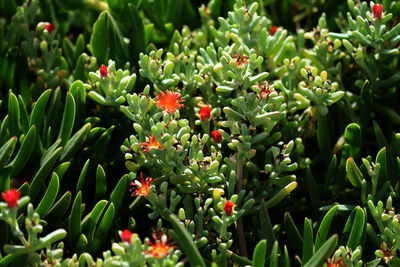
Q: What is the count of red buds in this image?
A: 9